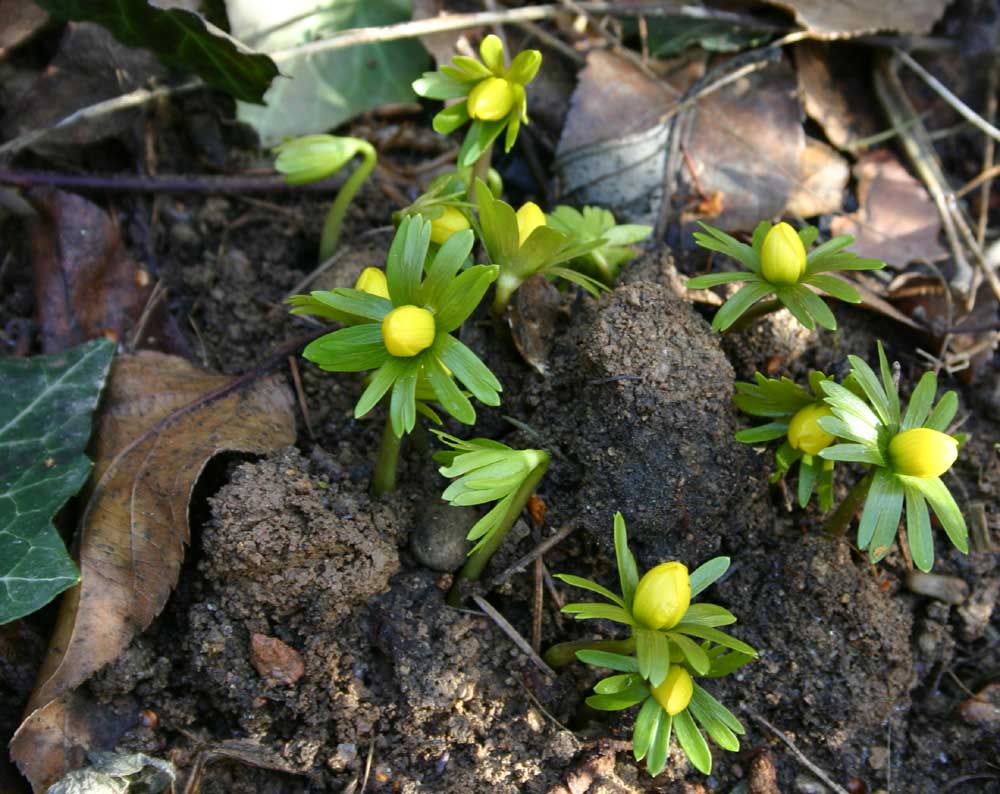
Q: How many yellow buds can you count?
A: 10